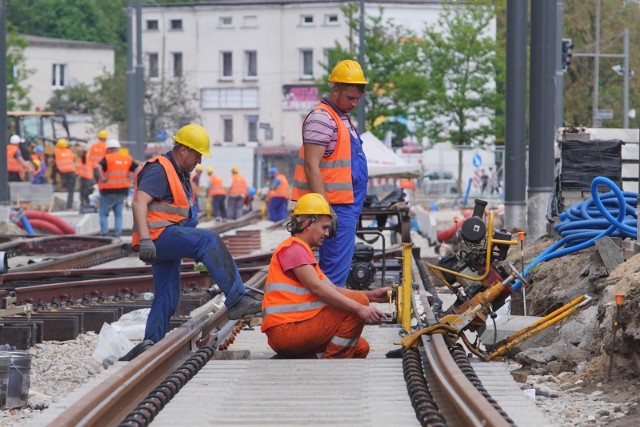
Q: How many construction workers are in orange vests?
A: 13